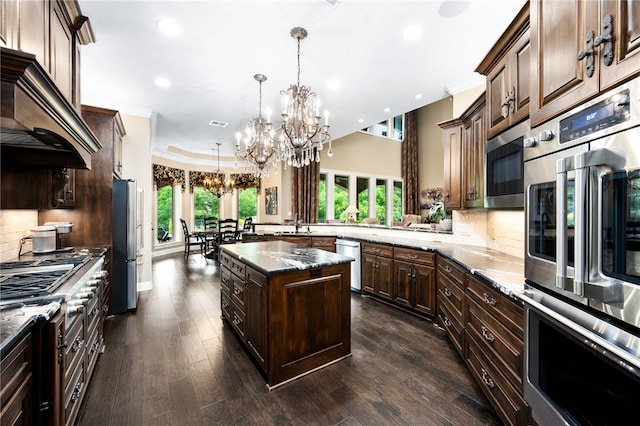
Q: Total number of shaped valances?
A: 3